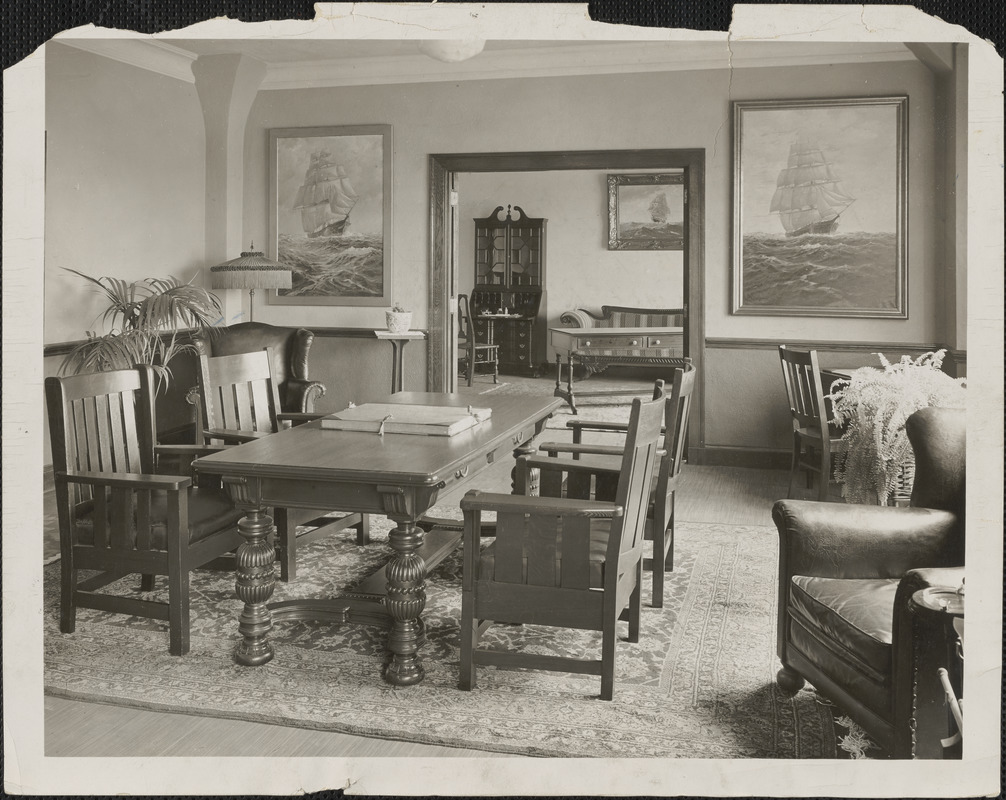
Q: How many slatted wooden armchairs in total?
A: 4